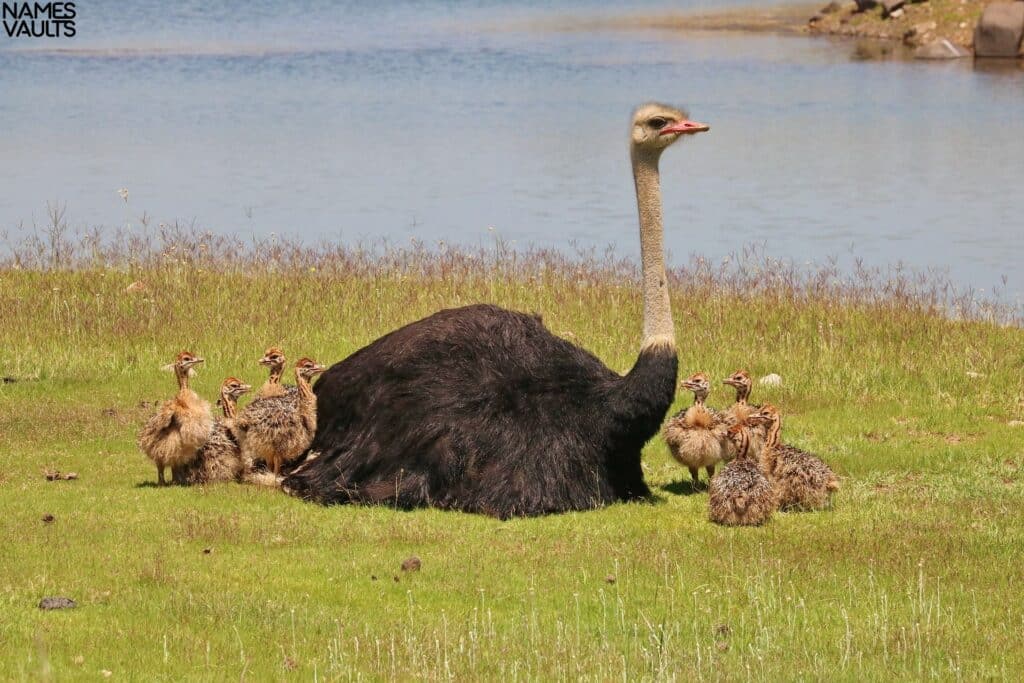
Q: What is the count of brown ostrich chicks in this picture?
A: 8